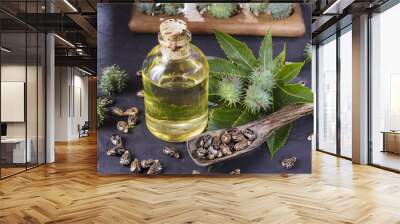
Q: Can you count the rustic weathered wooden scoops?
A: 1